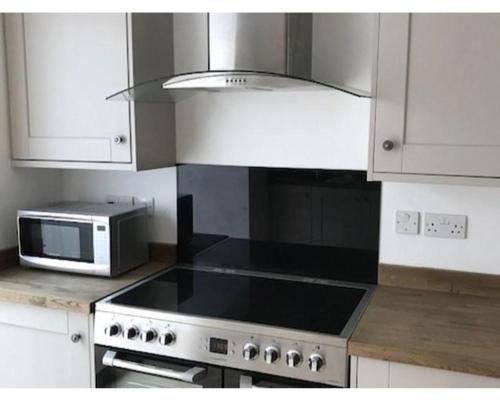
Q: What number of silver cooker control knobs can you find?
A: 8